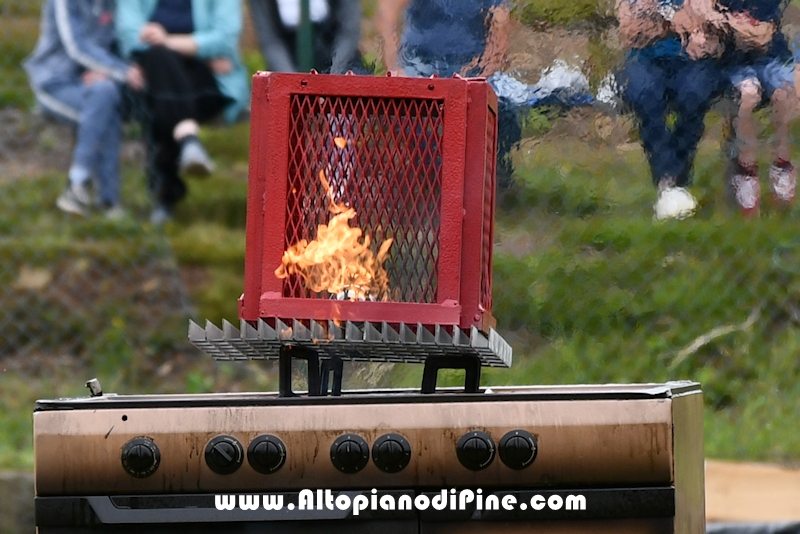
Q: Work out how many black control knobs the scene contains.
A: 7